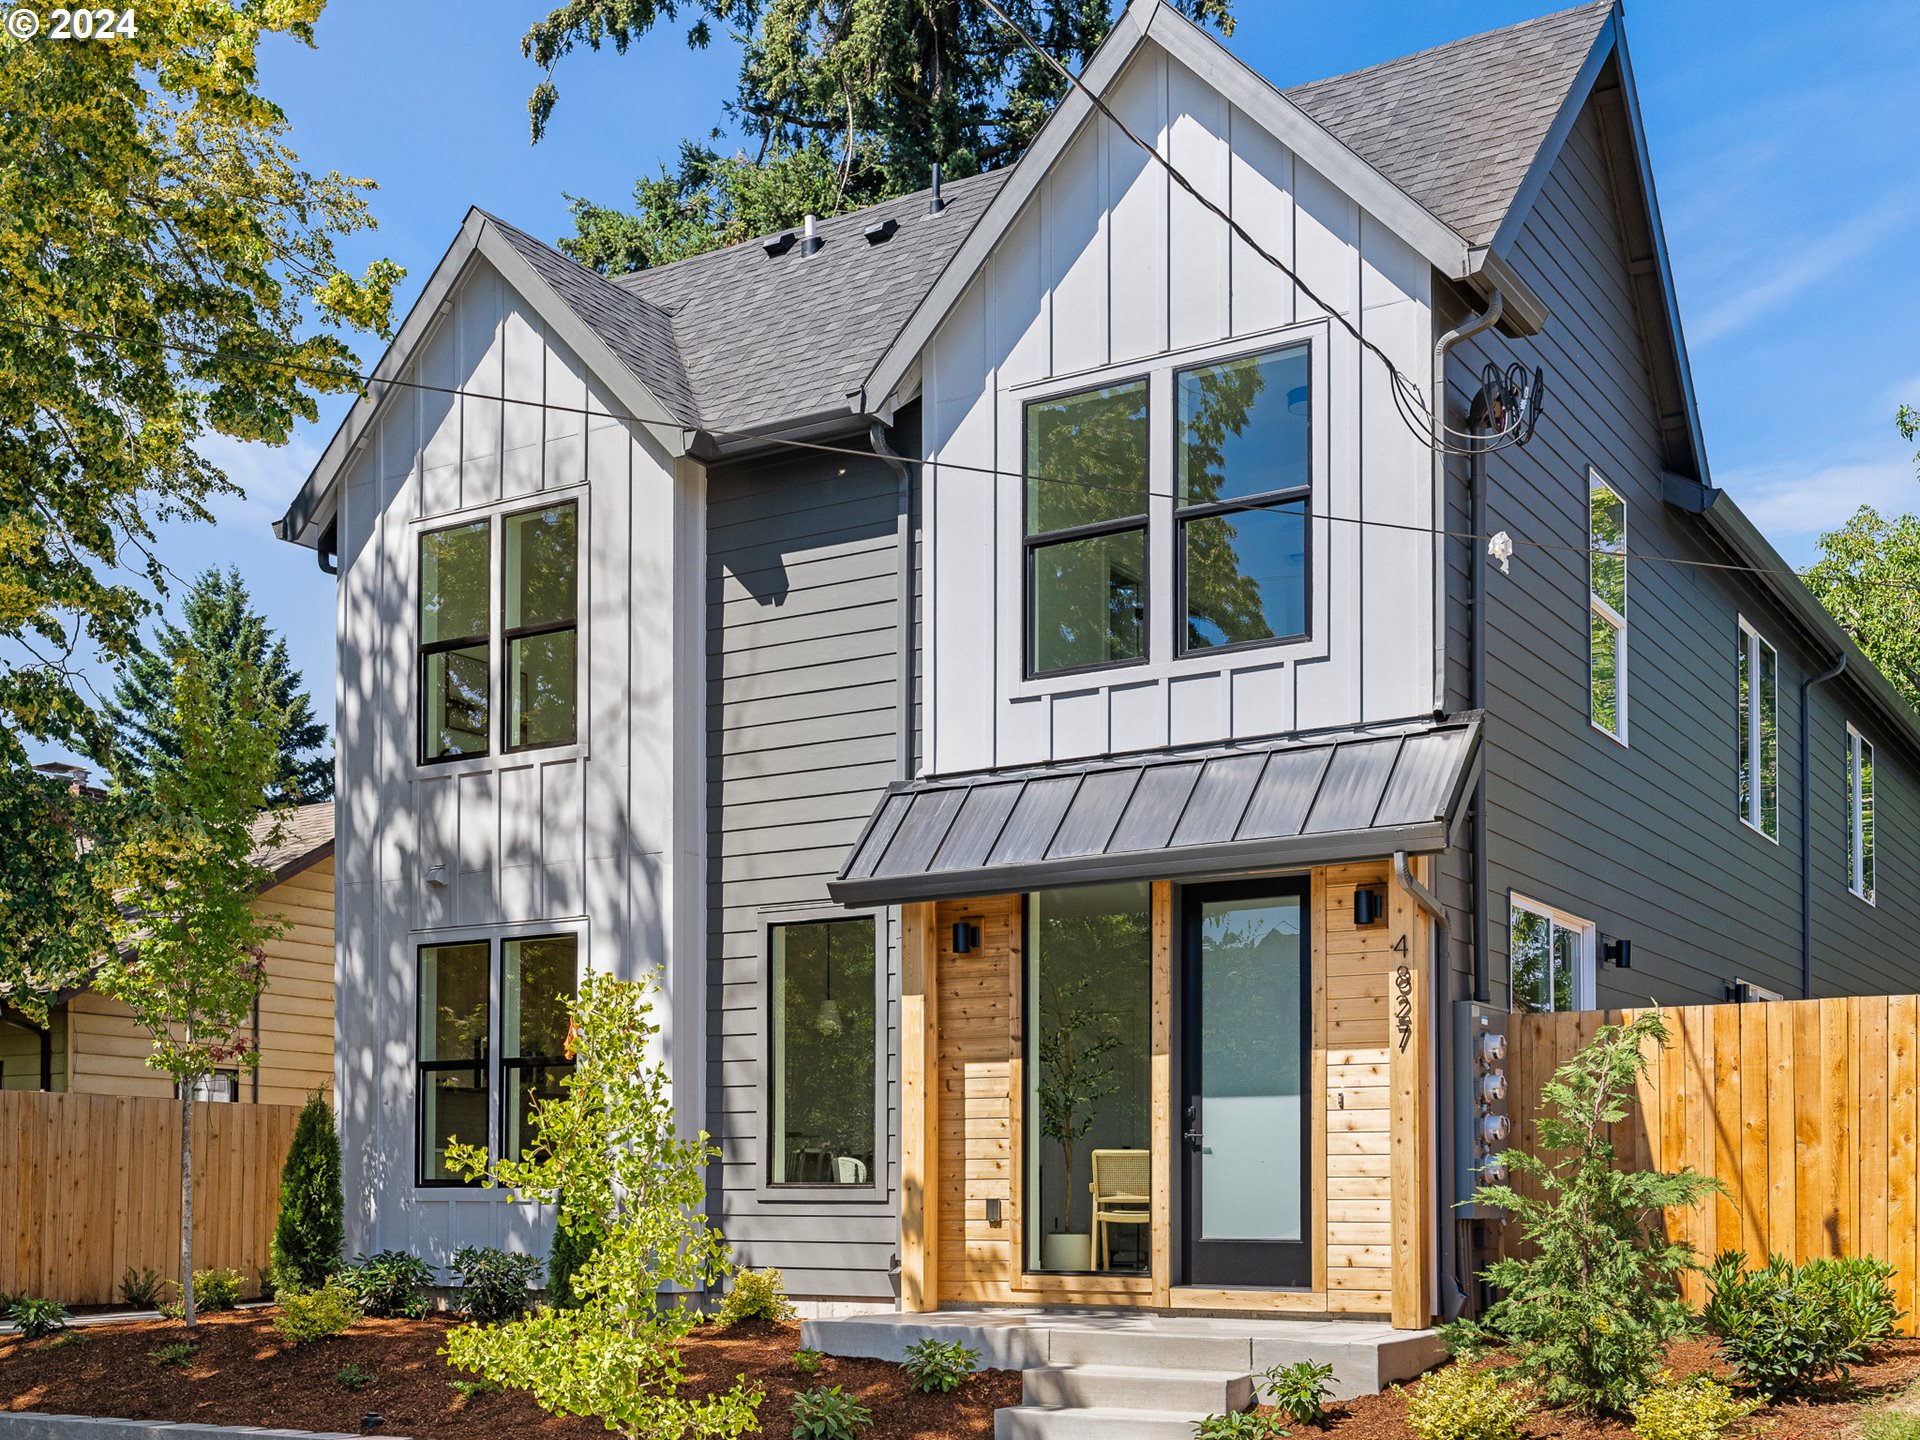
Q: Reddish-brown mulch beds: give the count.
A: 2